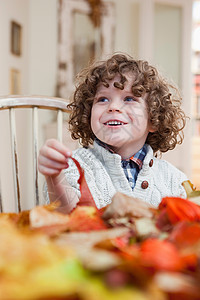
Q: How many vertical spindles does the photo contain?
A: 3